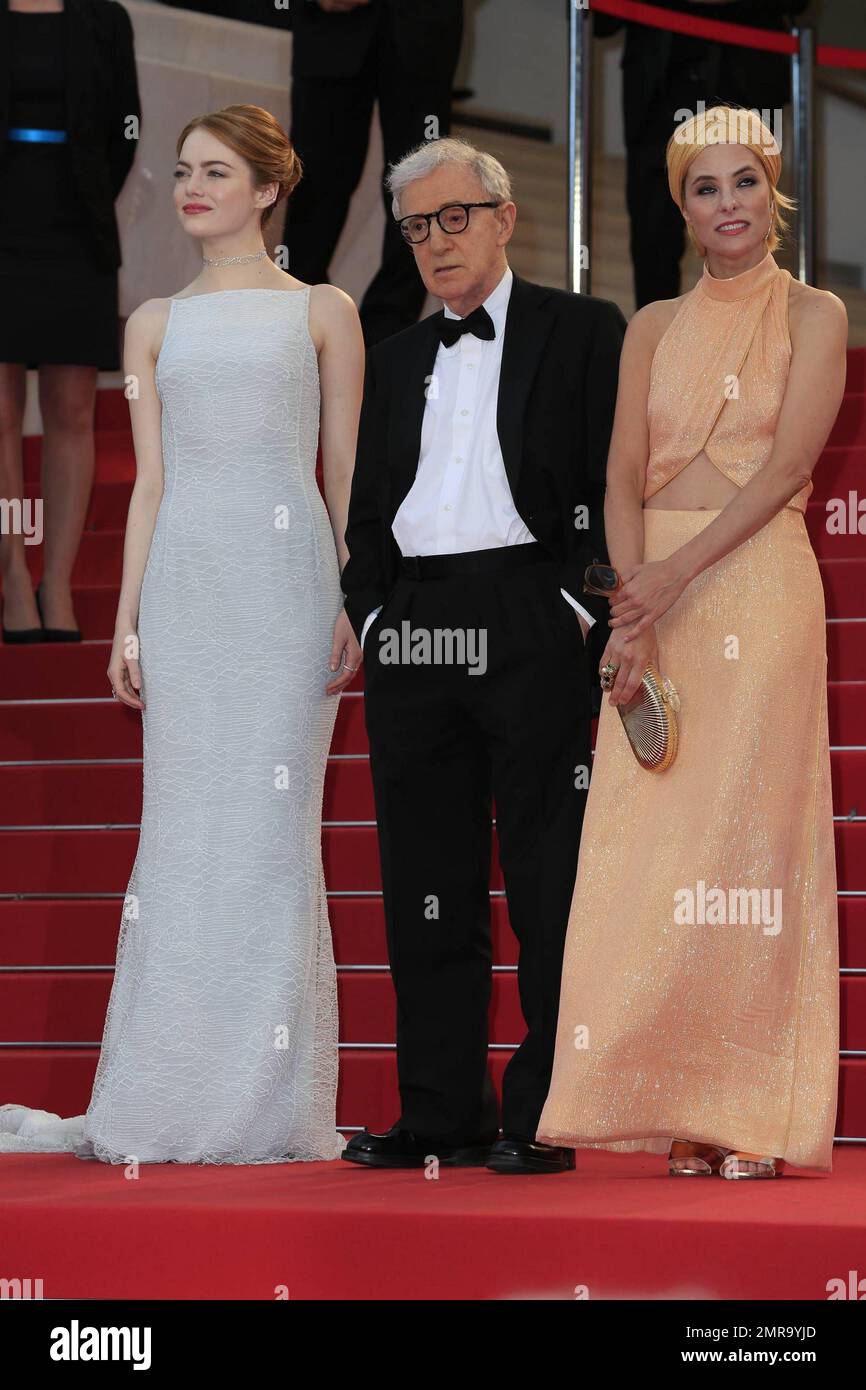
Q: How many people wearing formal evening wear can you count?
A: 3